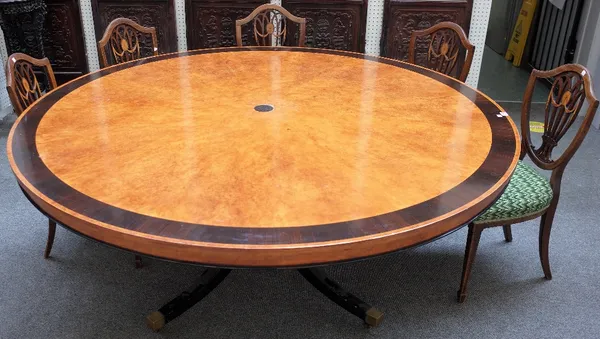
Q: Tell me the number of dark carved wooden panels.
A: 5